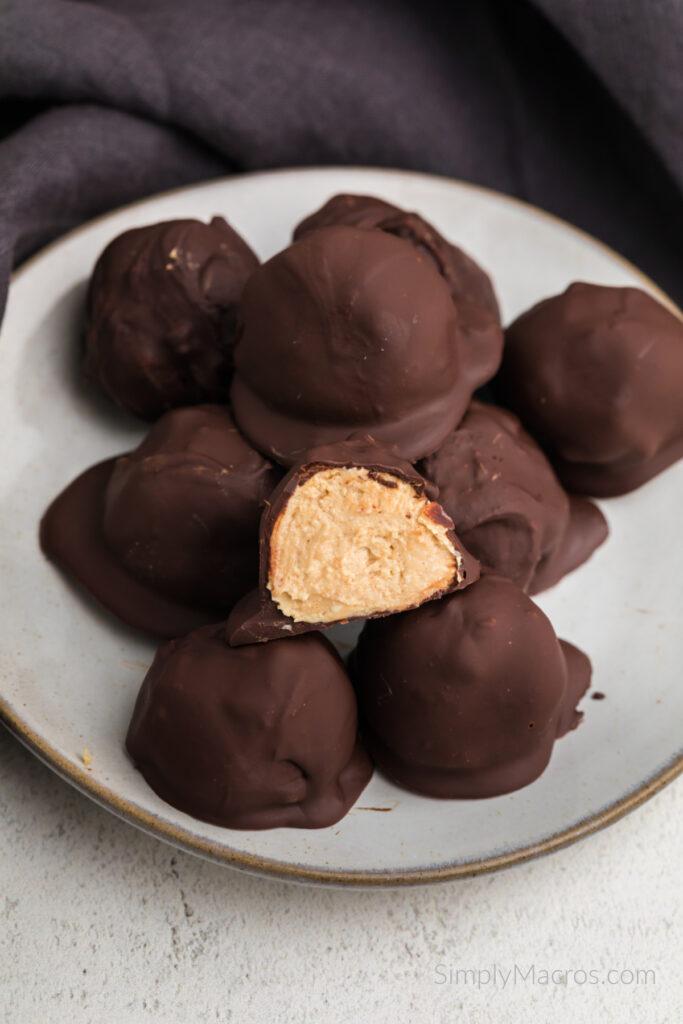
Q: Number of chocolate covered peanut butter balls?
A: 9